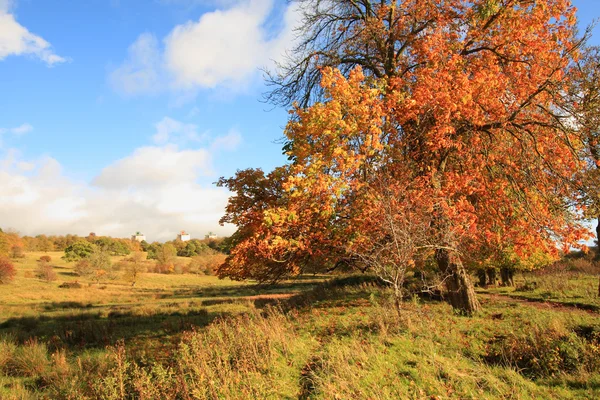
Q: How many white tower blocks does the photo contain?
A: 3